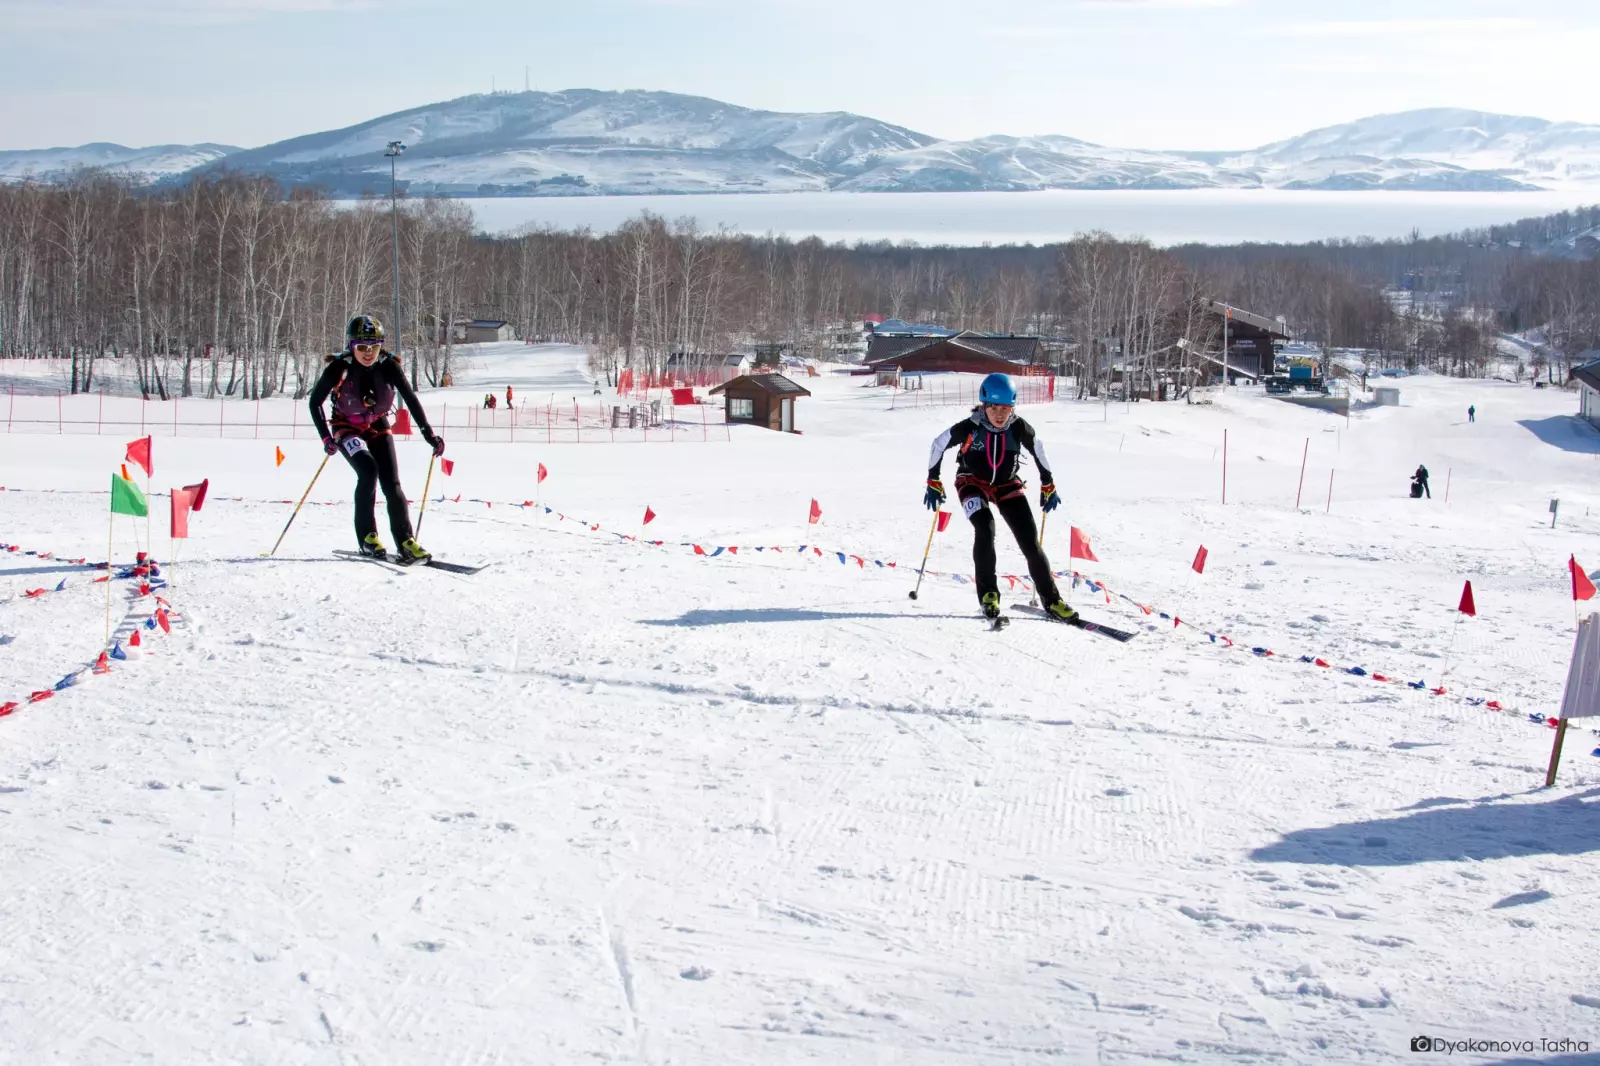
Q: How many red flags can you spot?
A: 12